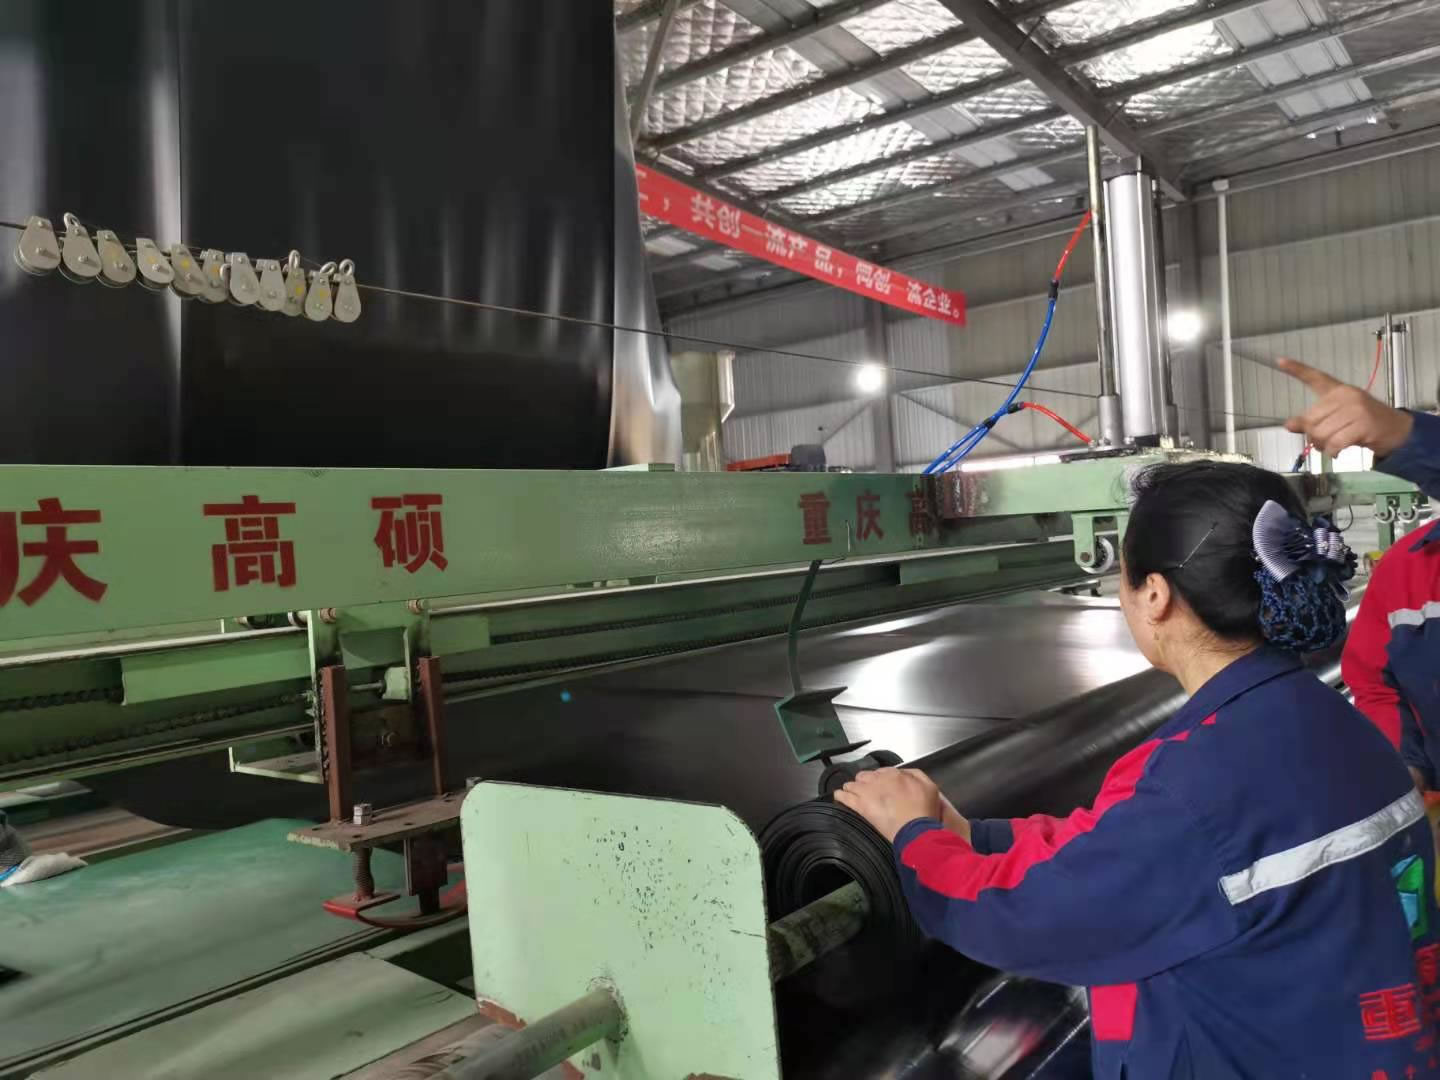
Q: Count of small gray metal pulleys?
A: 11